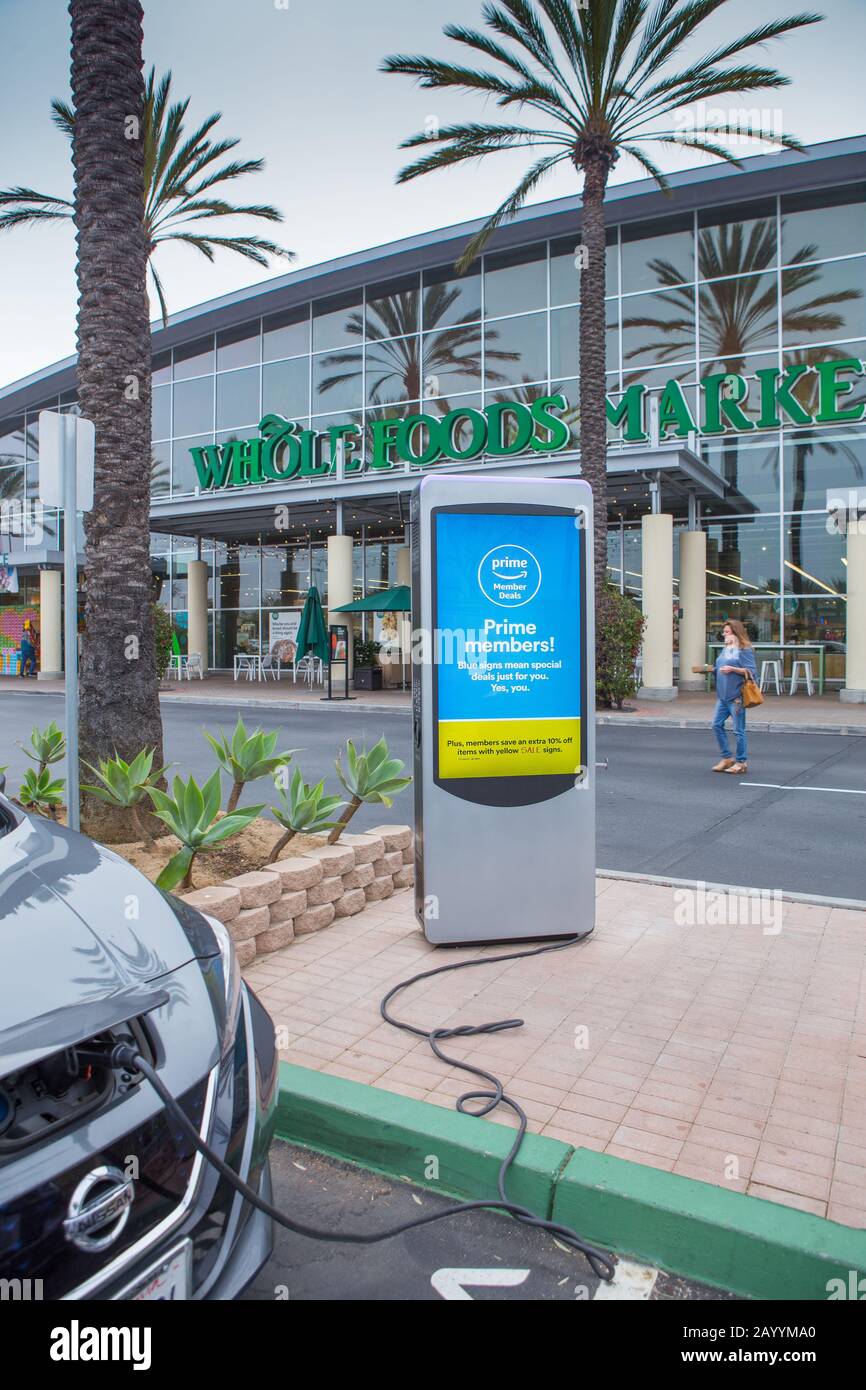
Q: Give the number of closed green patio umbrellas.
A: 1